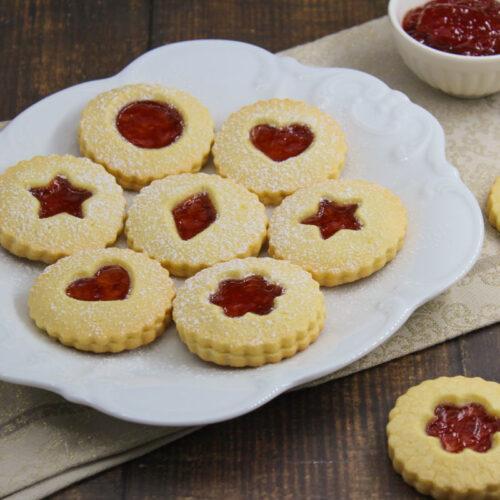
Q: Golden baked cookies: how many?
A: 9